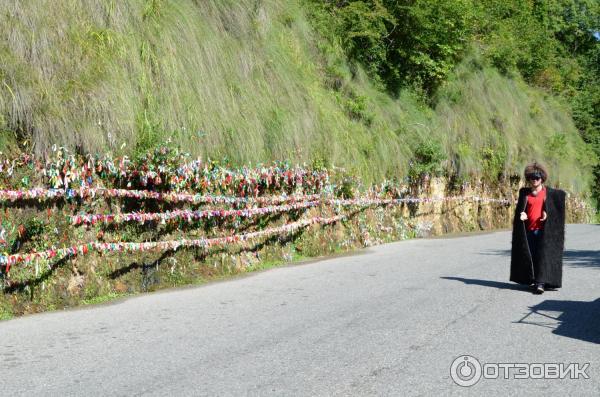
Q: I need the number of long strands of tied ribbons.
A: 3